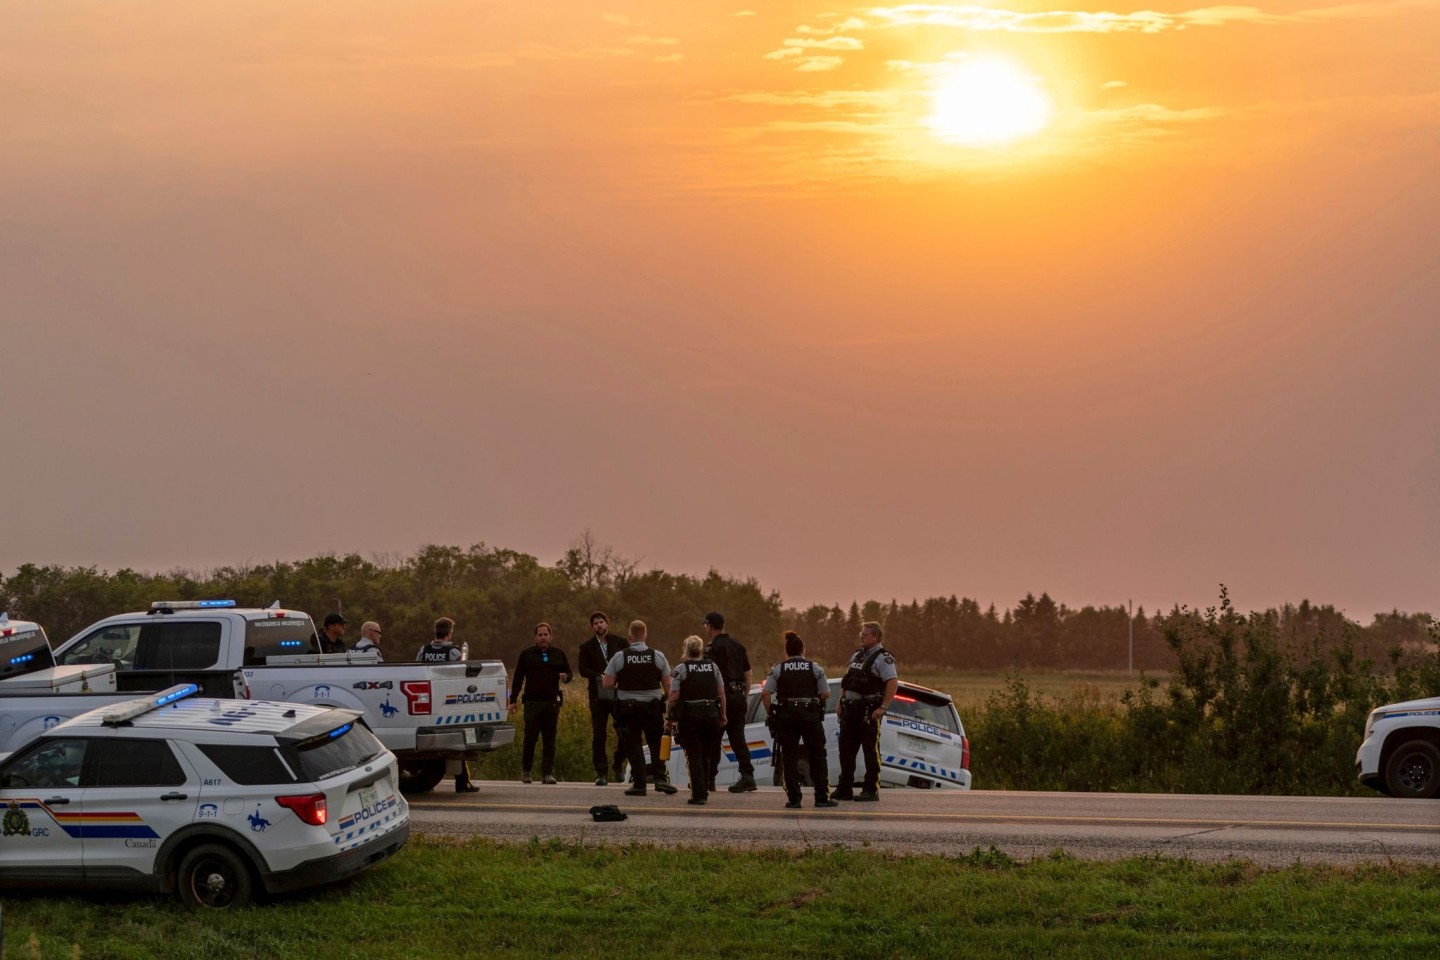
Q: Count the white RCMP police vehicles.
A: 5